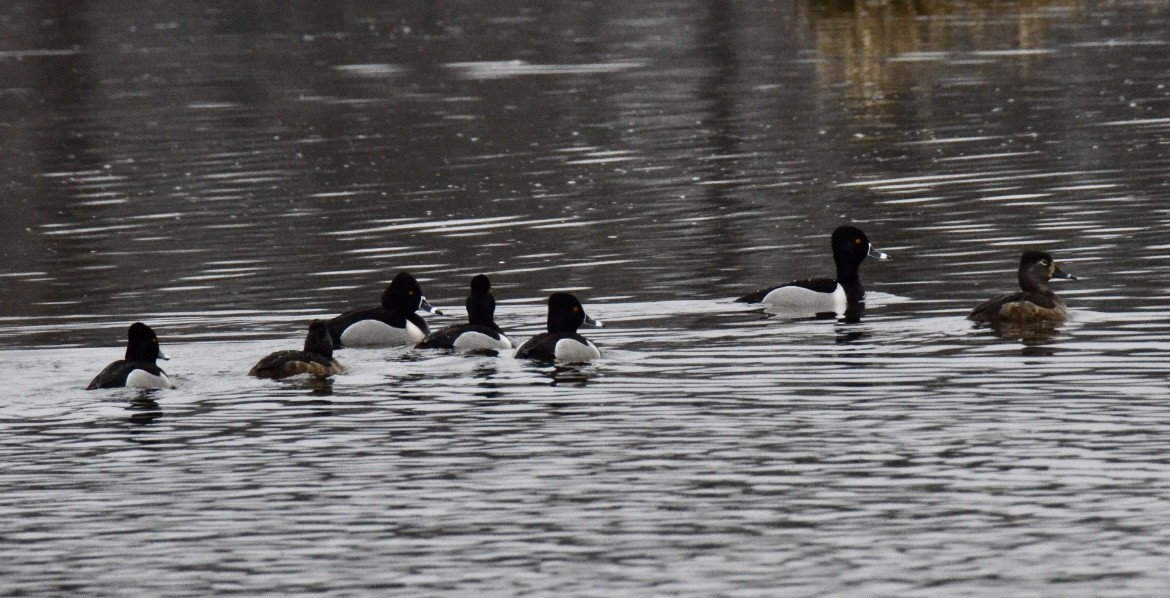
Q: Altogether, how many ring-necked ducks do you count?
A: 7